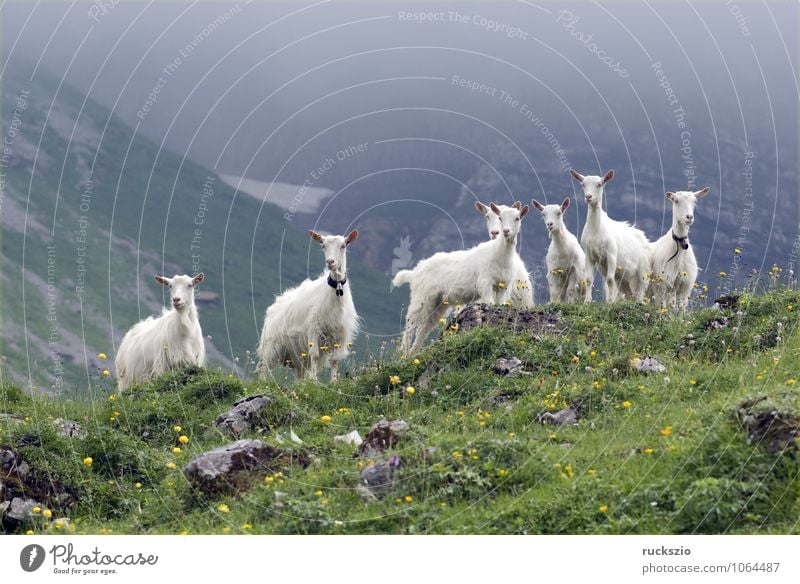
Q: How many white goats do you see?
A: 7